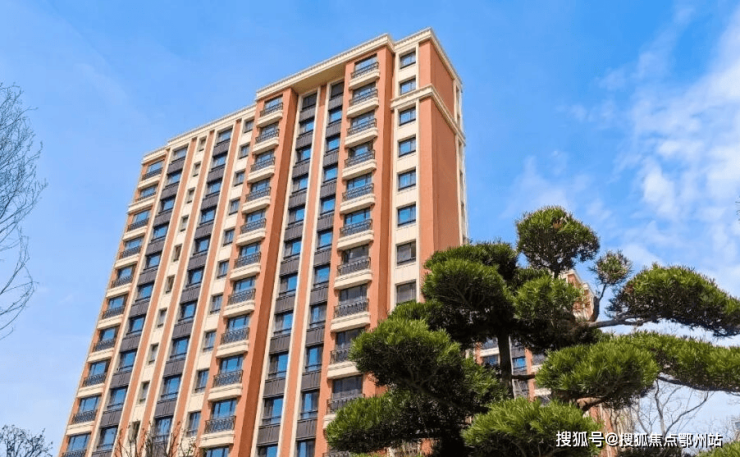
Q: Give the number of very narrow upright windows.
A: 10